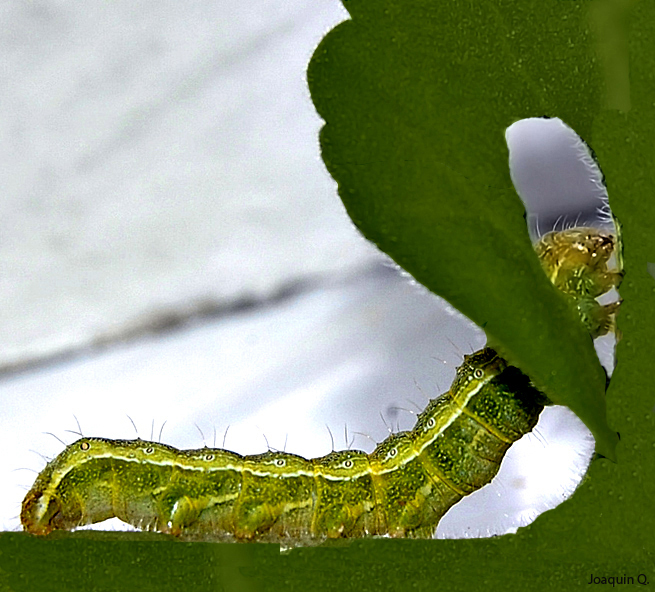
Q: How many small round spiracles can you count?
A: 8